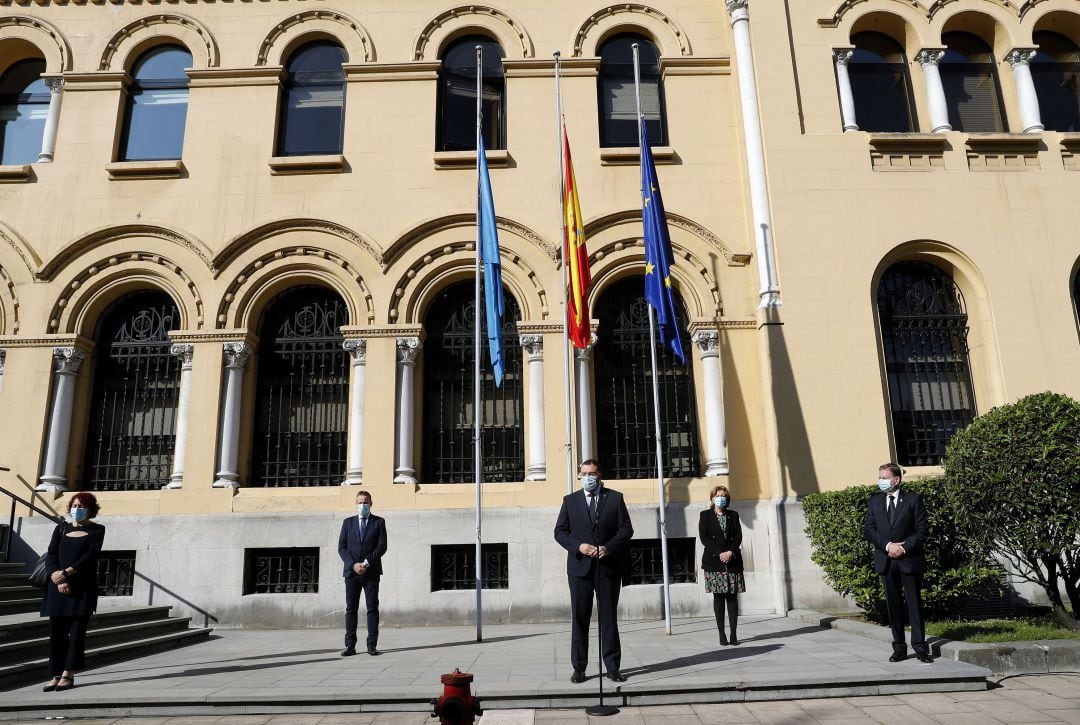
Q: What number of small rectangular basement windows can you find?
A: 4